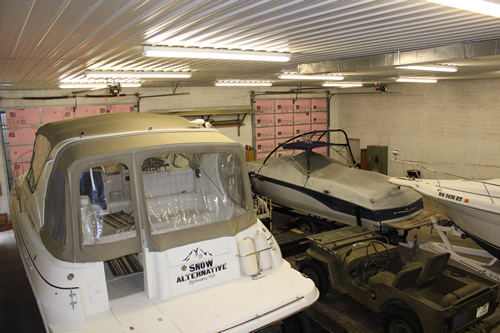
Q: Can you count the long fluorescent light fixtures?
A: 9